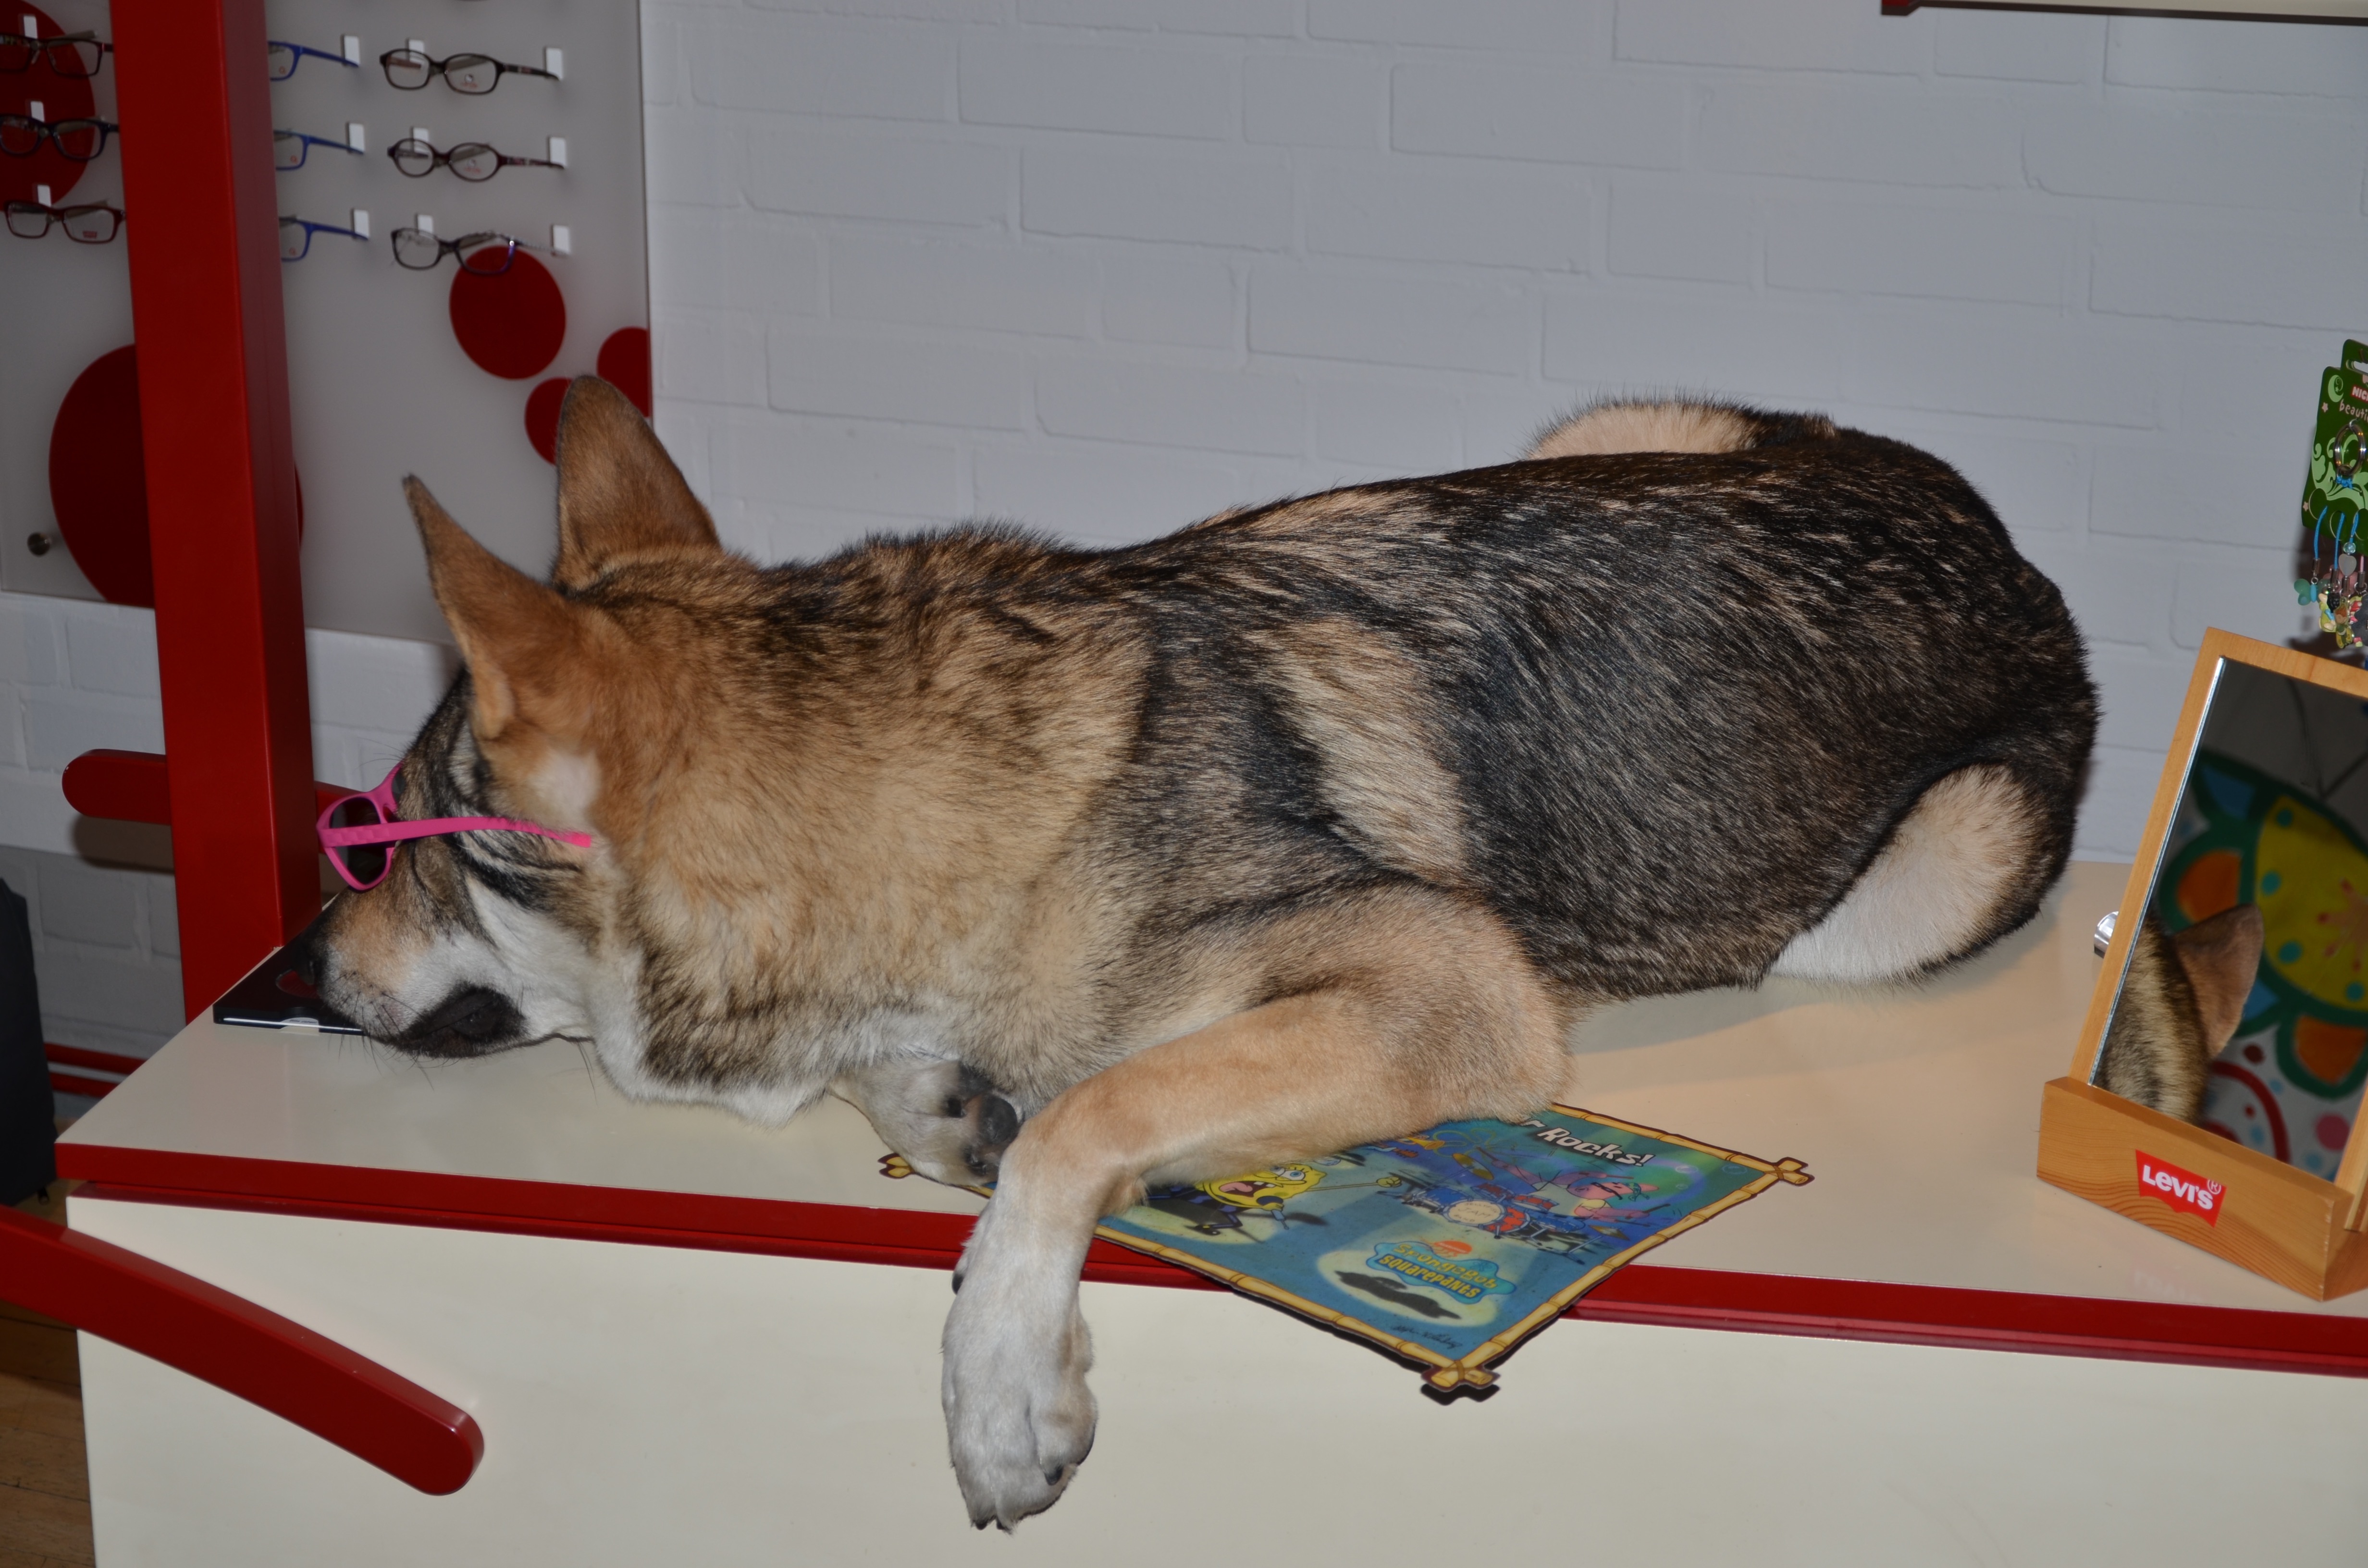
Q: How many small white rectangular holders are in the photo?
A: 12